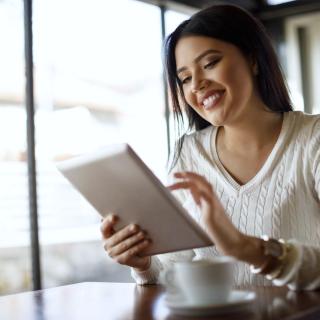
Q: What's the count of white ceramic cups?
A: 1